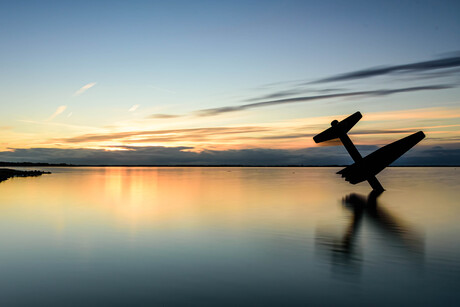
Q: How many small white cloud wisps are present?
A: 3